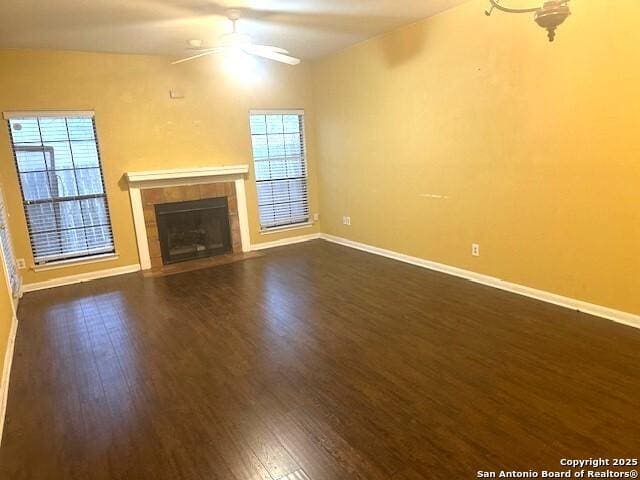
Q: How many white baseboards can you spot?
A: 4